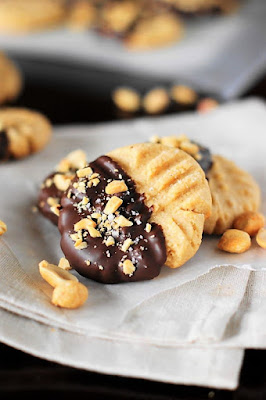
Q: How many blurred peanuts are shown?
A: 4